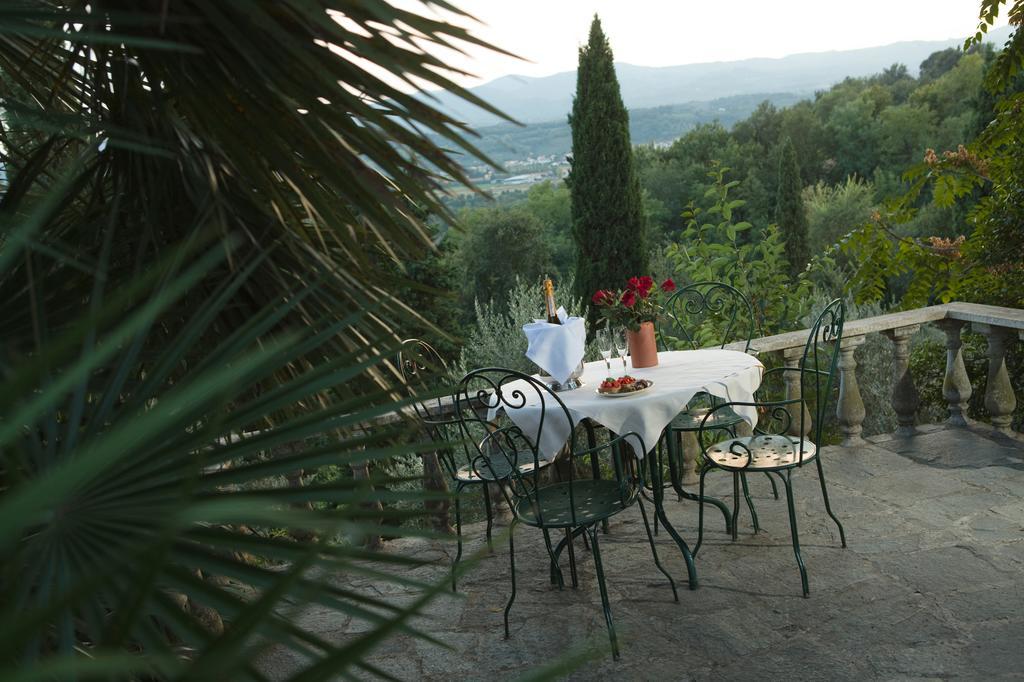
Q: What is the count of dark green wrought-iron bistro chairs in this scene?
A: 4